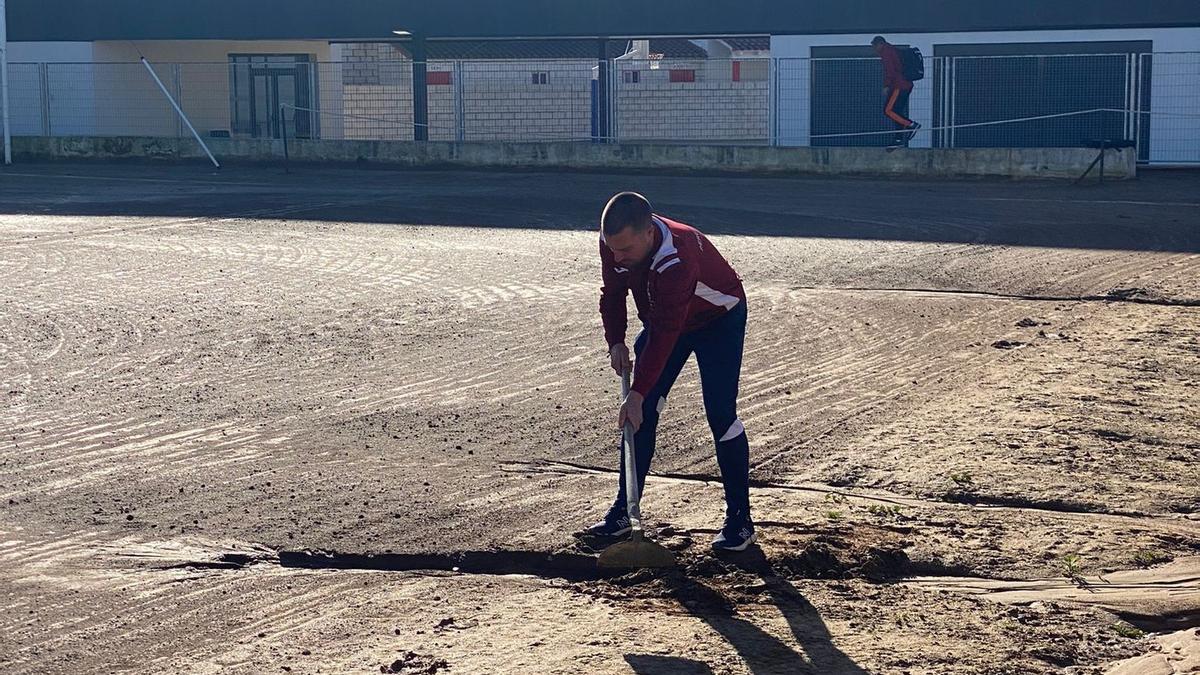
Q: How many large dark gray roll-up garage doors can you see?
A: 2